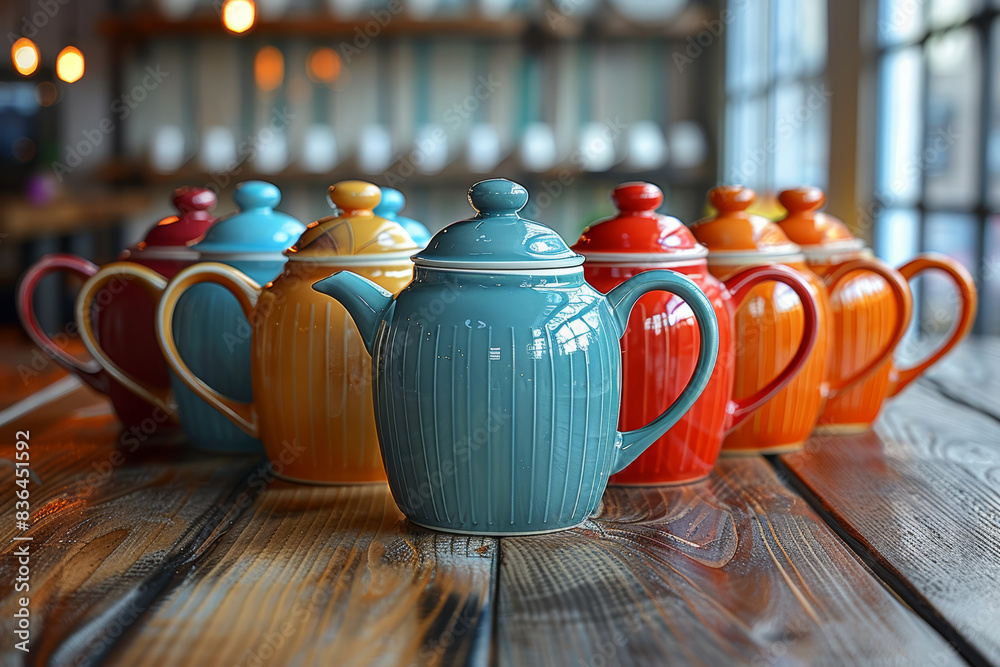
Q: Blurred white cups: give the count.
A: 11